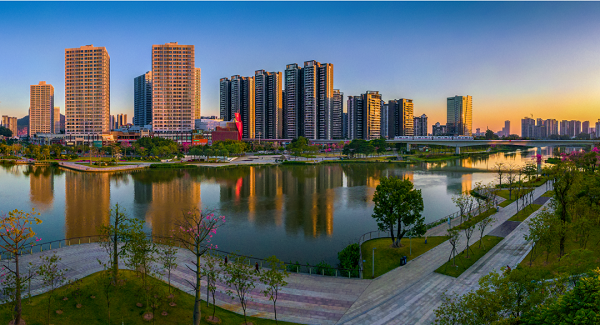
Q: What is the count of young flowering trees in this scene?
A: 2